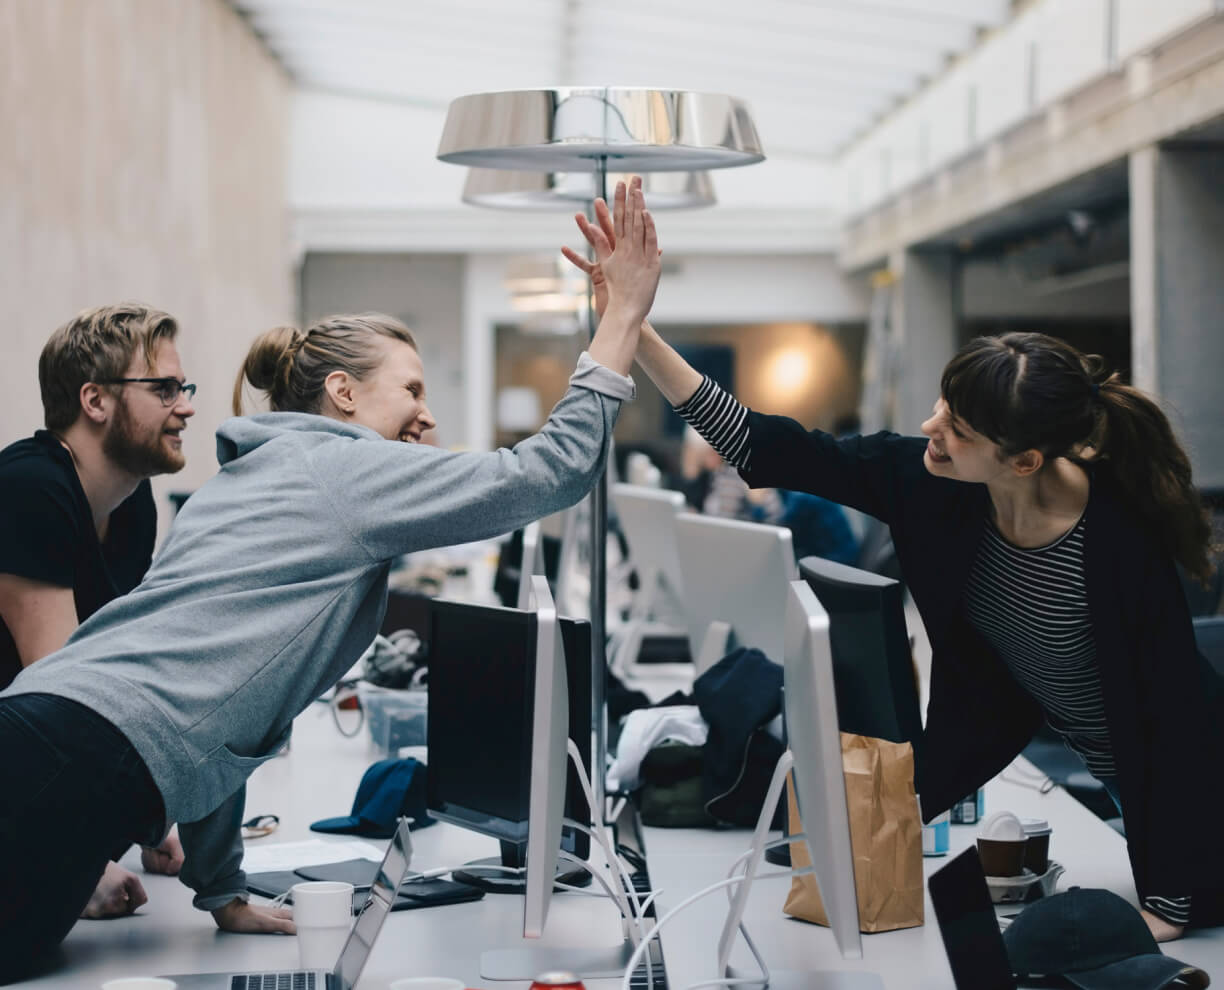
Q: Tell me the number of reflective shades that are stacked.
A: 2